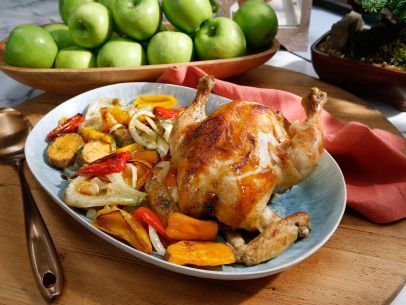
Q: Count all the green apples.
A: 12